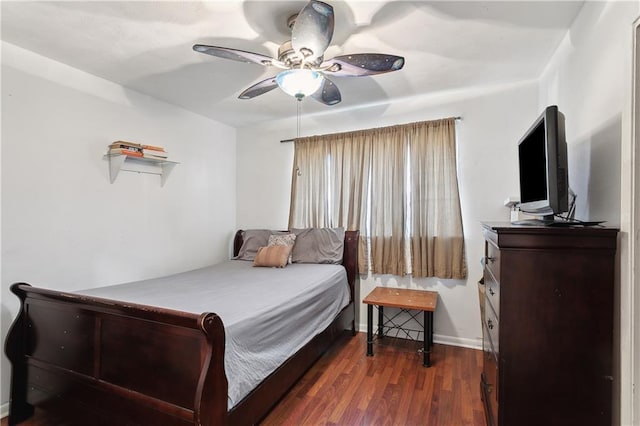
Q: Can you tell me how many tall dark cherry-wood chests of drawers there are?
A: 1